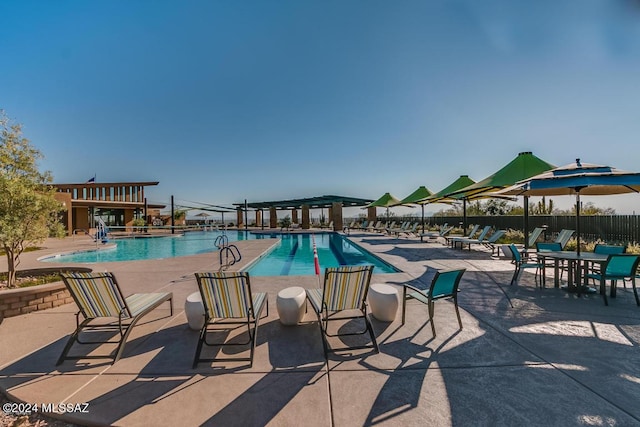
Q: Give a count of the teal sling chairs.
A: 5